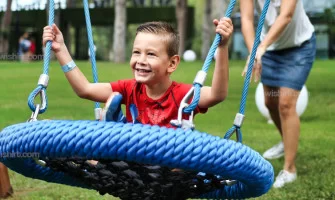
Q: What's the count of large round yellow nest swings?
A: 0